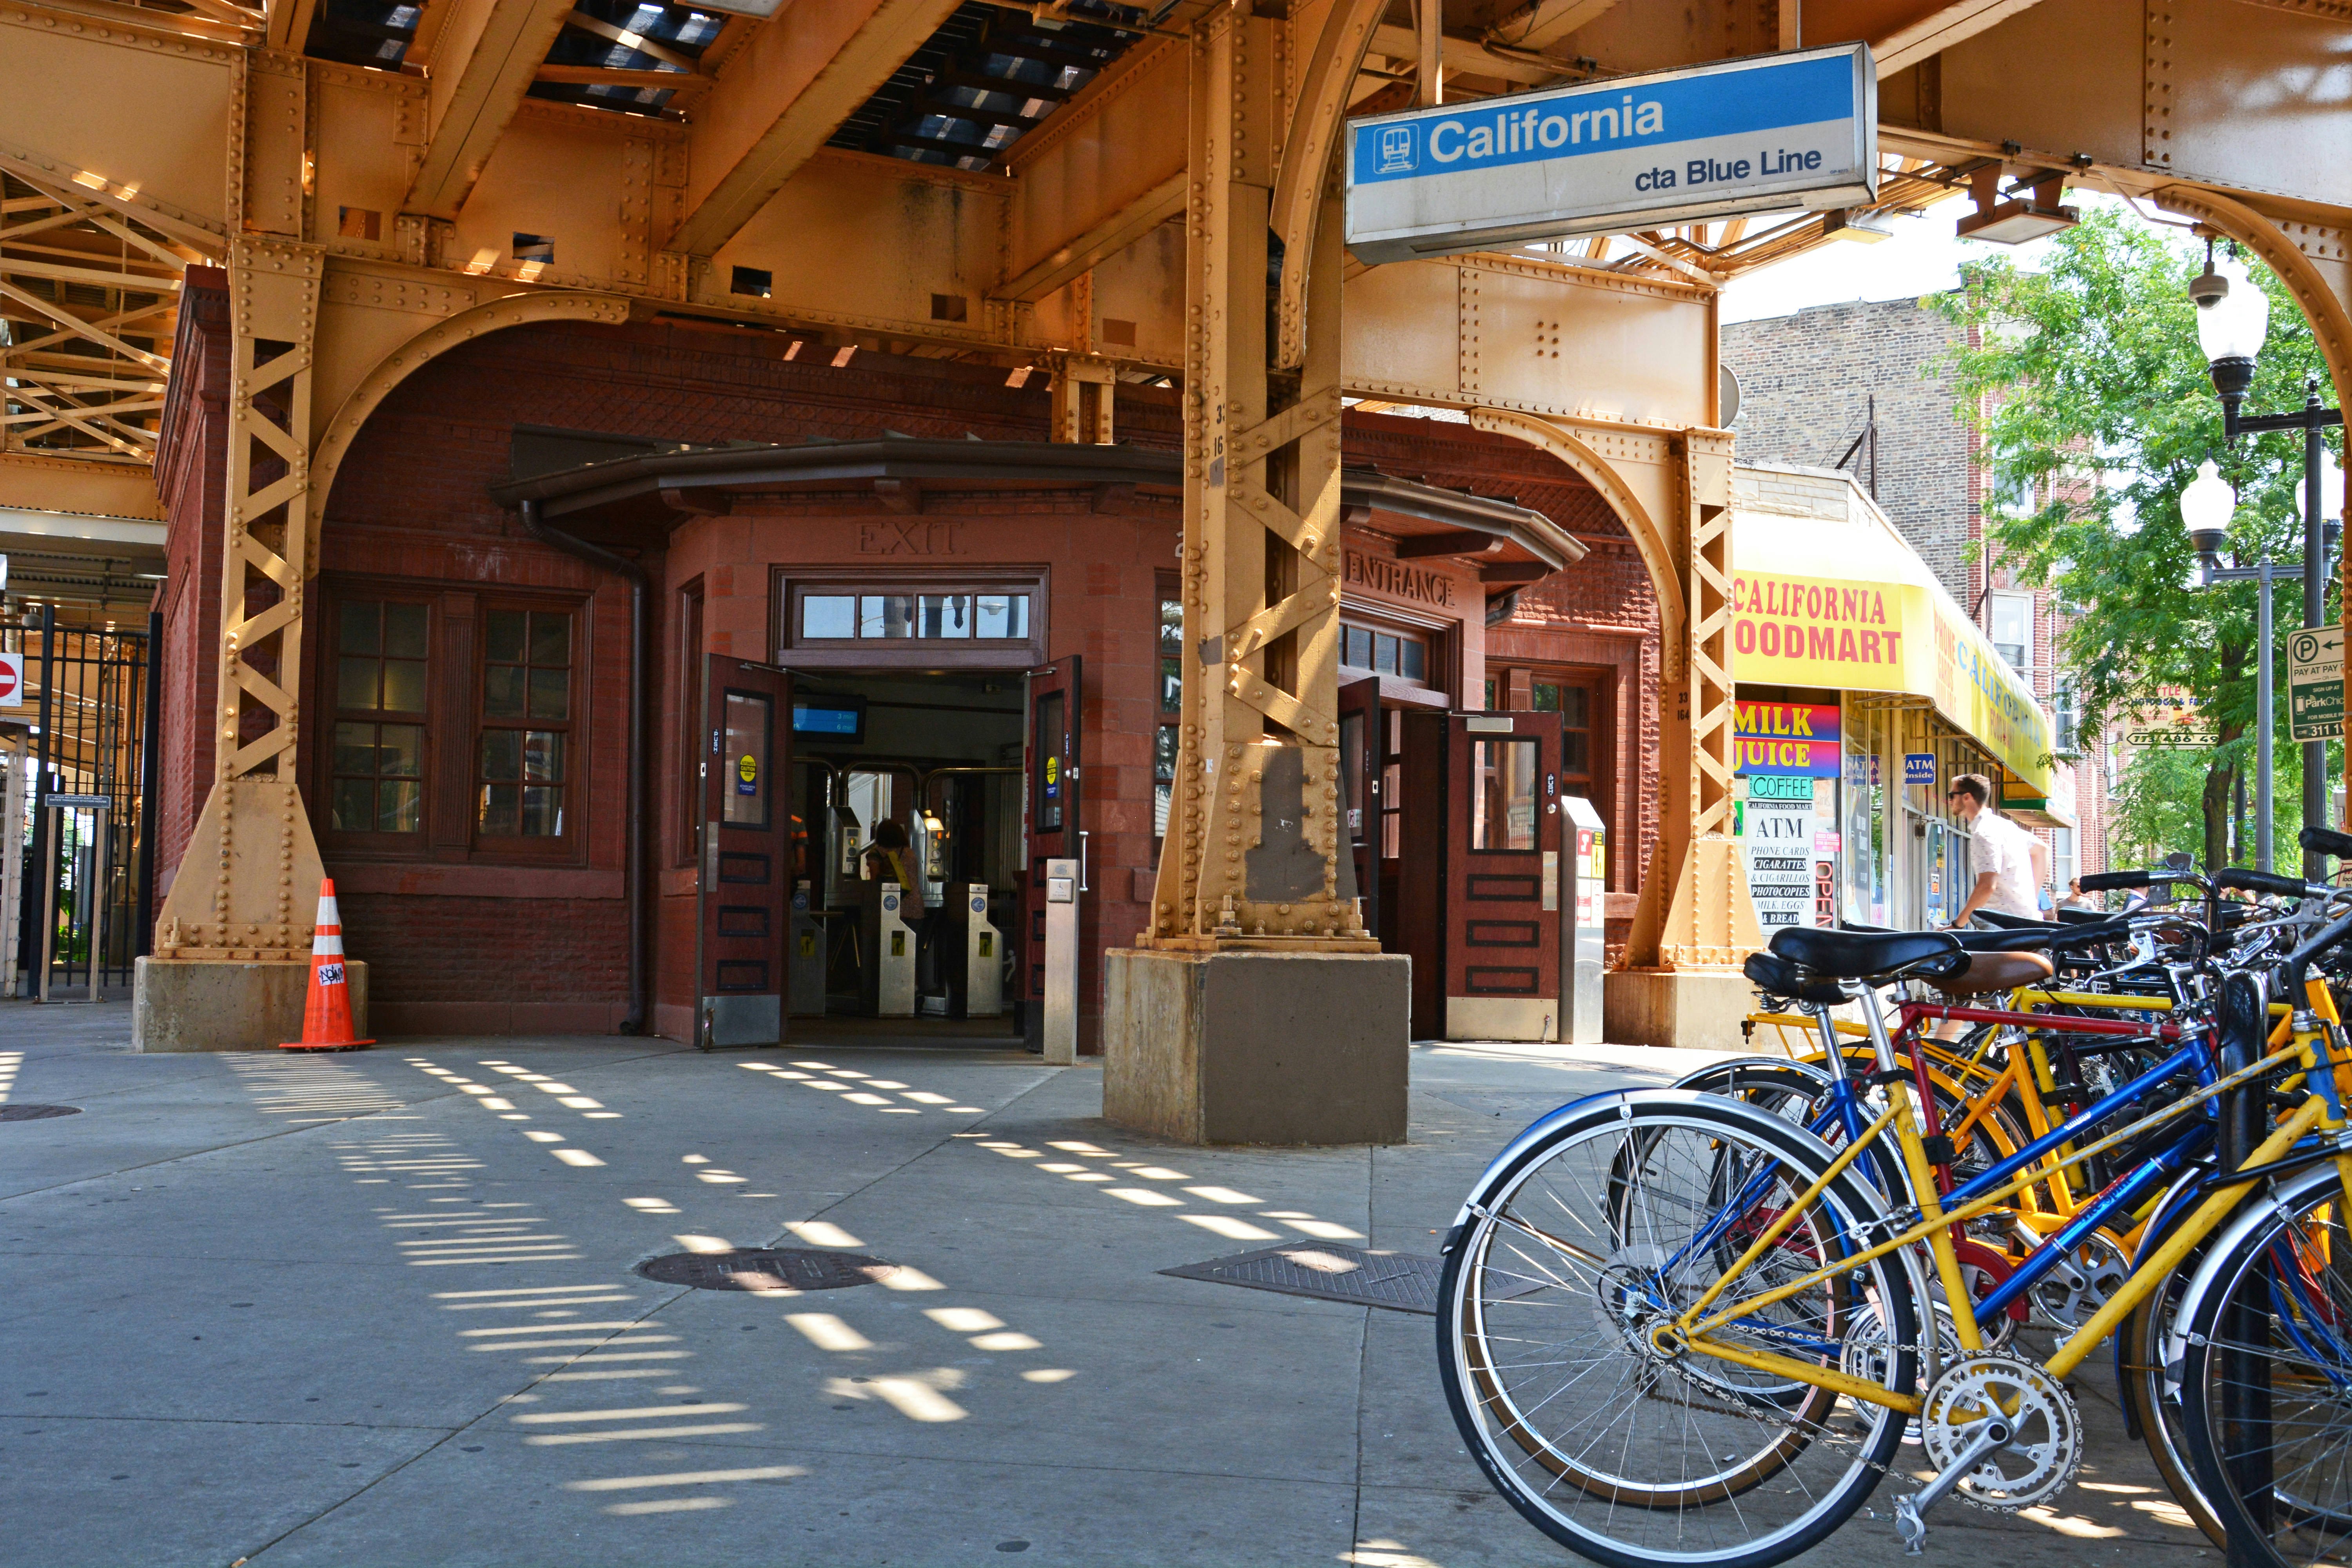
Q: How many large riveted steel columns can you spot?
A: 3